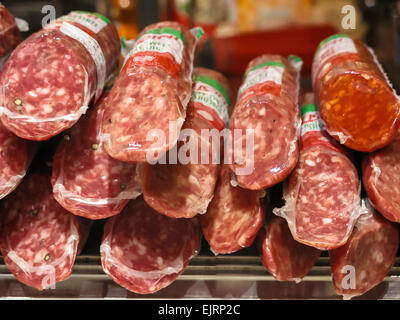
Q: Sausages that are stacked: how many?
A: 15